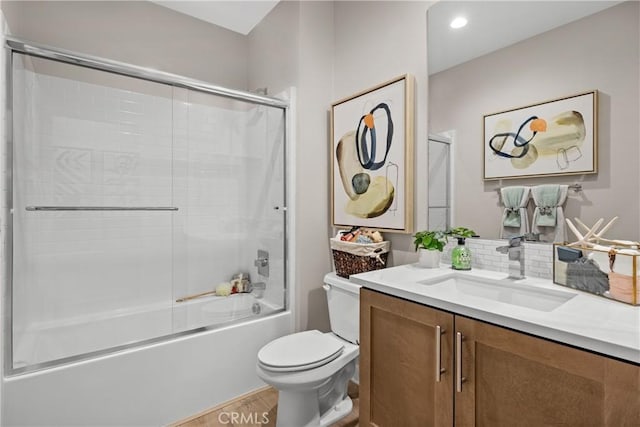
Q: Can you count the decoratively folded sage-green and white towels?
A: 2